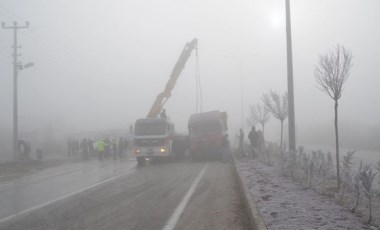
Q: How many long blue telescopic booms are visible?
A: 0